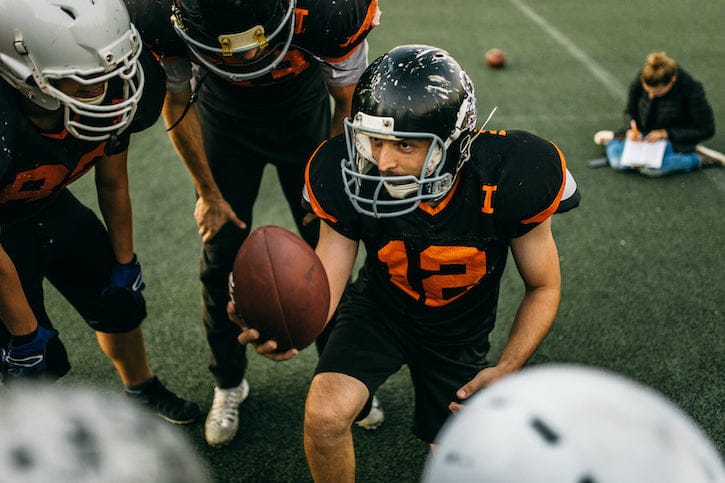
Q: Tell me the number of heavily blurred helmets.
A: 2